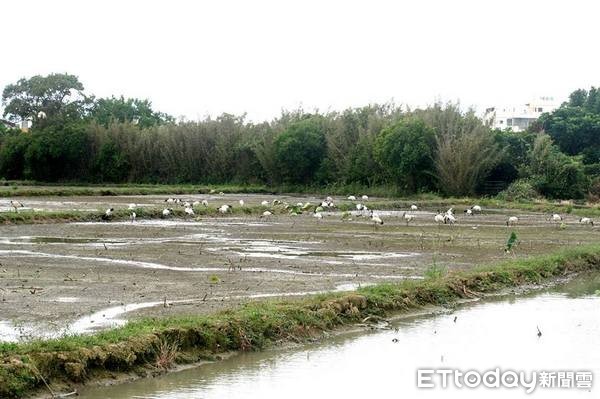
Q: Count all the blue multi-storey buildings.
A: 0